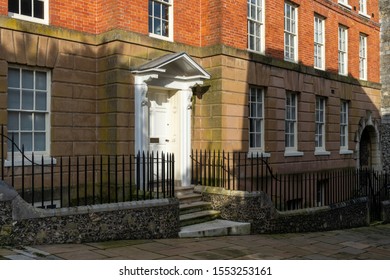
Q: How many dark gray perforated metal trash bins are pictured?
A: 0